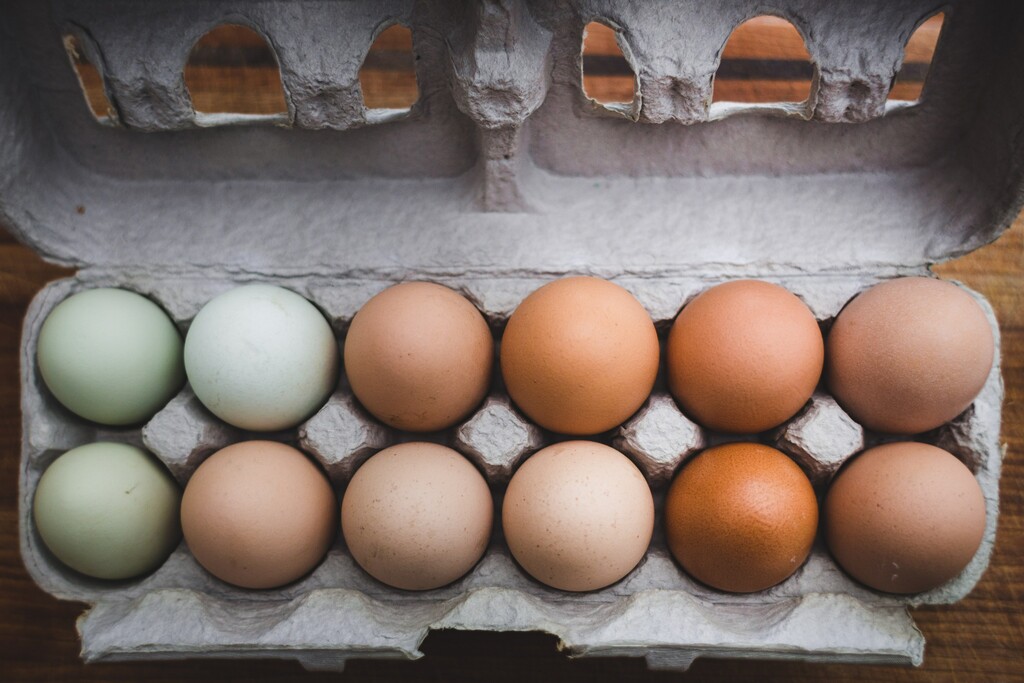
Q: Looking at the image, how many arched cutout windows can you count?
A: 6